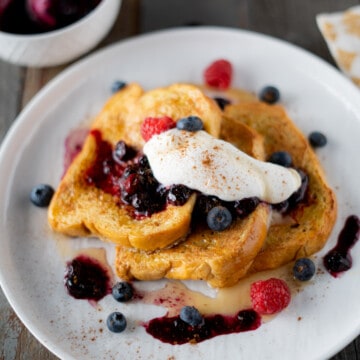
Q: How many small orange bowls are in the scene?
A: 0